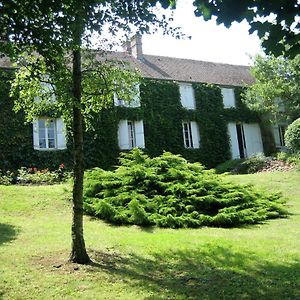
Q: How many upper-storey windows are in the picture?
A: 4